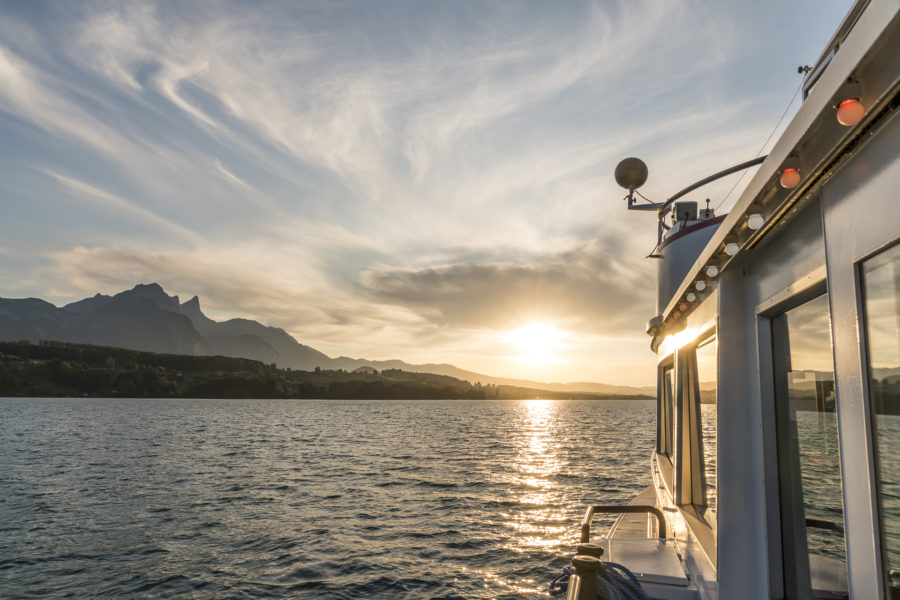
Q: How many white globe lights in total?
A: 5